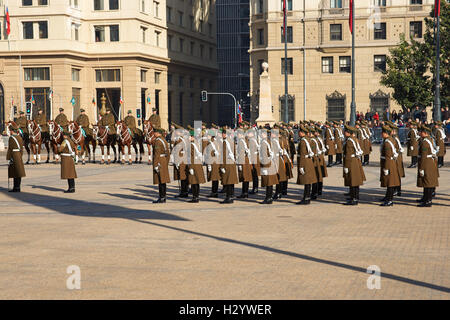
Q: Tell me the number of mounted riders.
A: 7